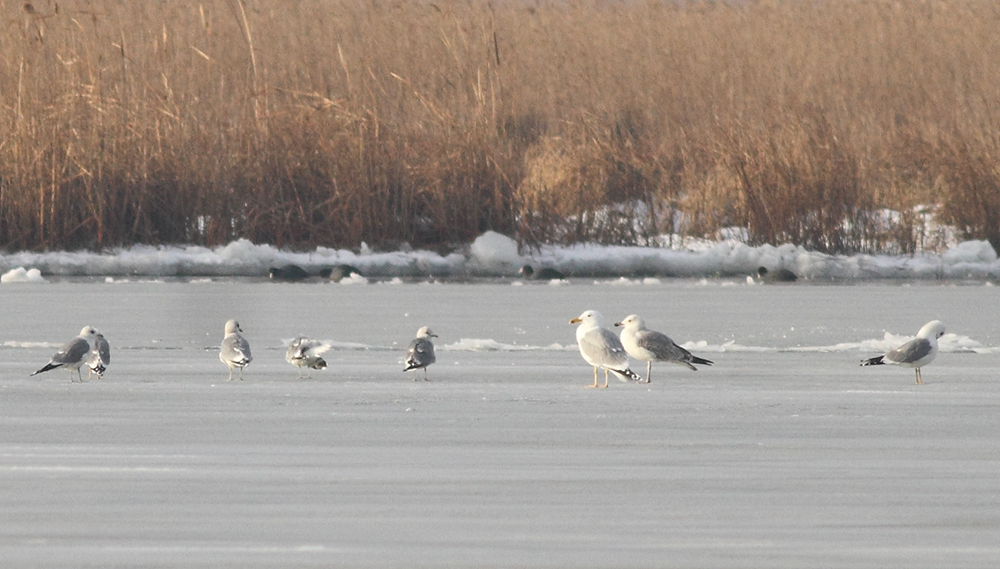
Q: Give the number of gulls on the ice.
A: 8